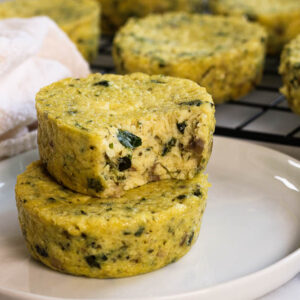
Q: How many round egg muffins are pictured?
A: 7